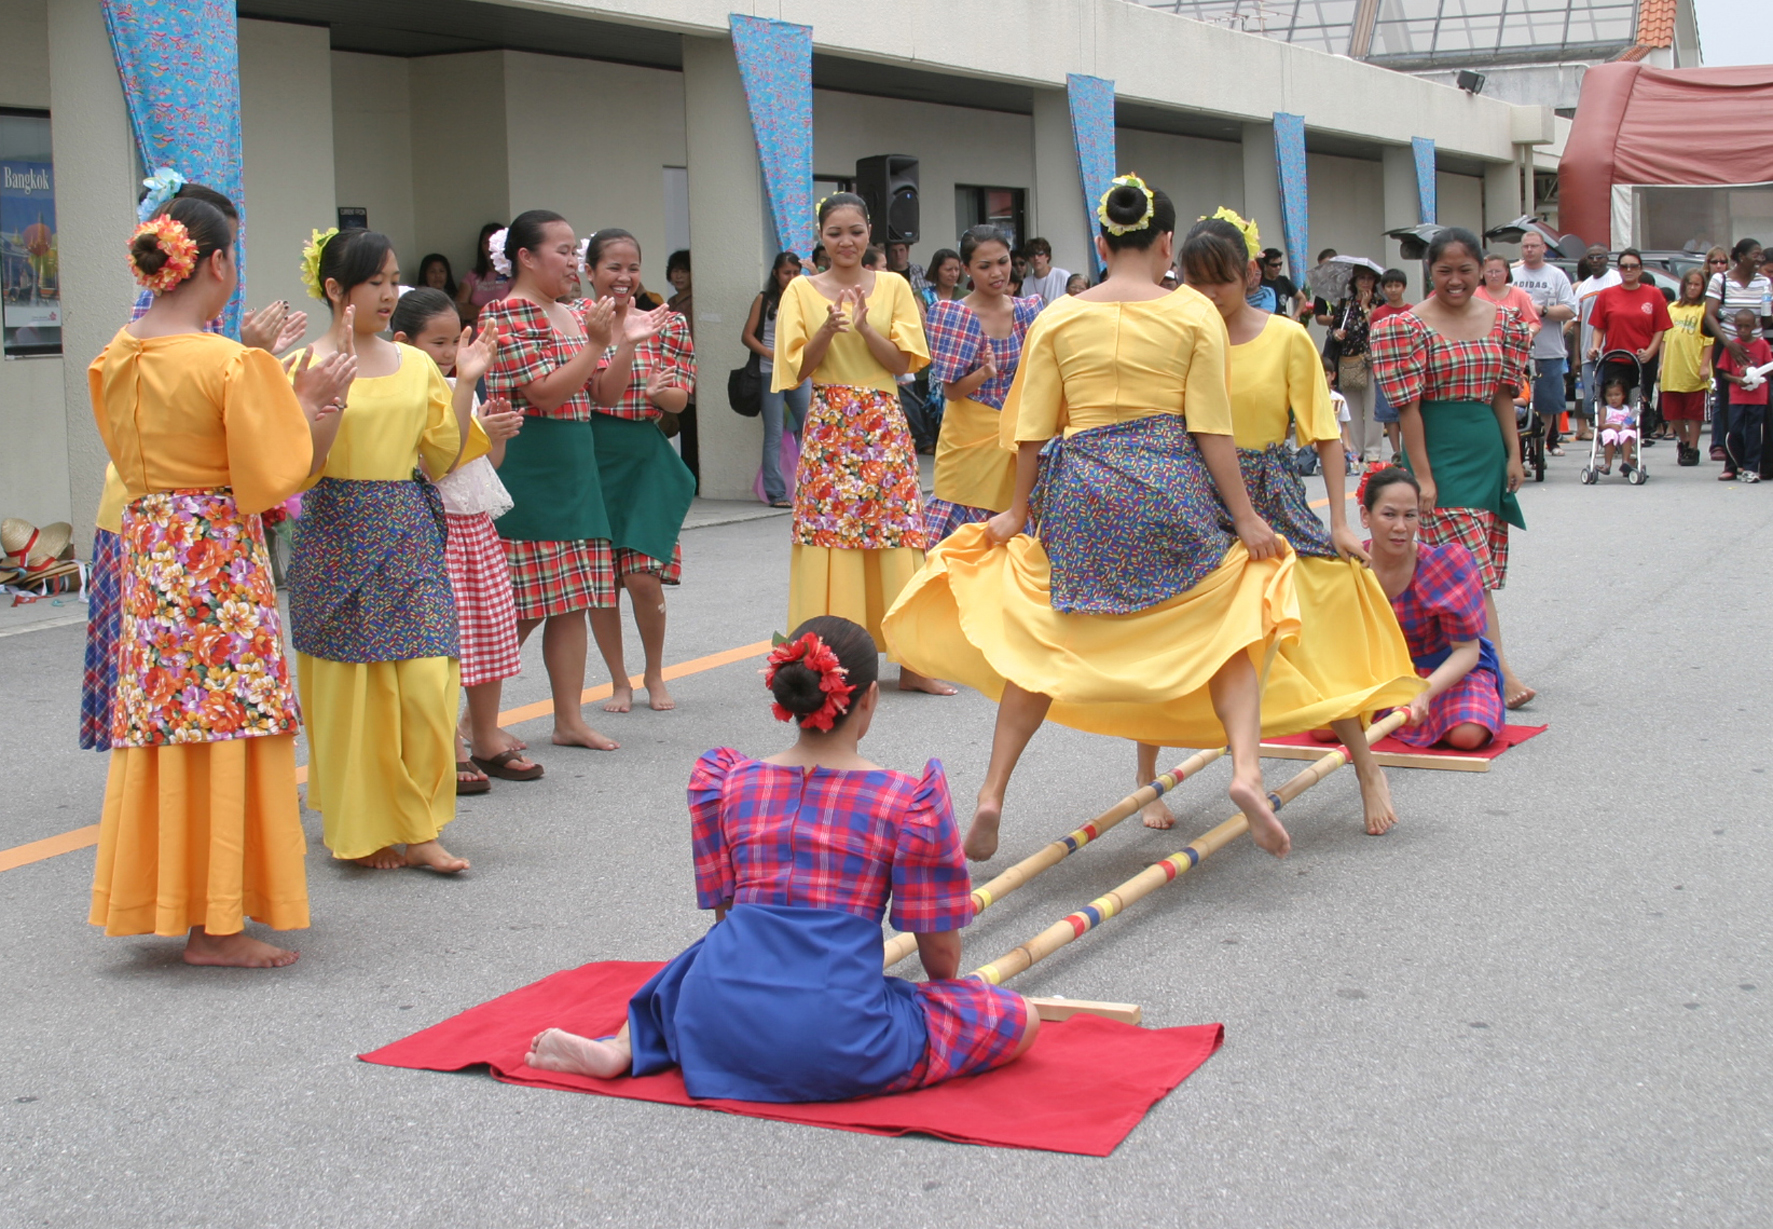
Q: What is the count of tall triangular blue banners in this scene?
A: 5